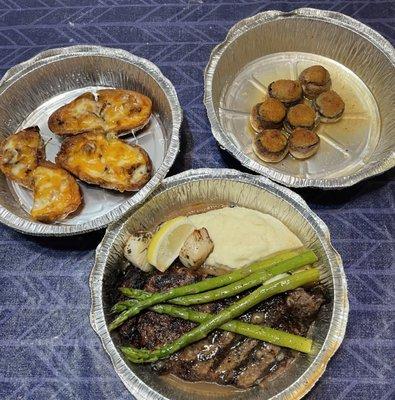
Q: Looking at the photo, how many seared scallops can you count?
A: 2